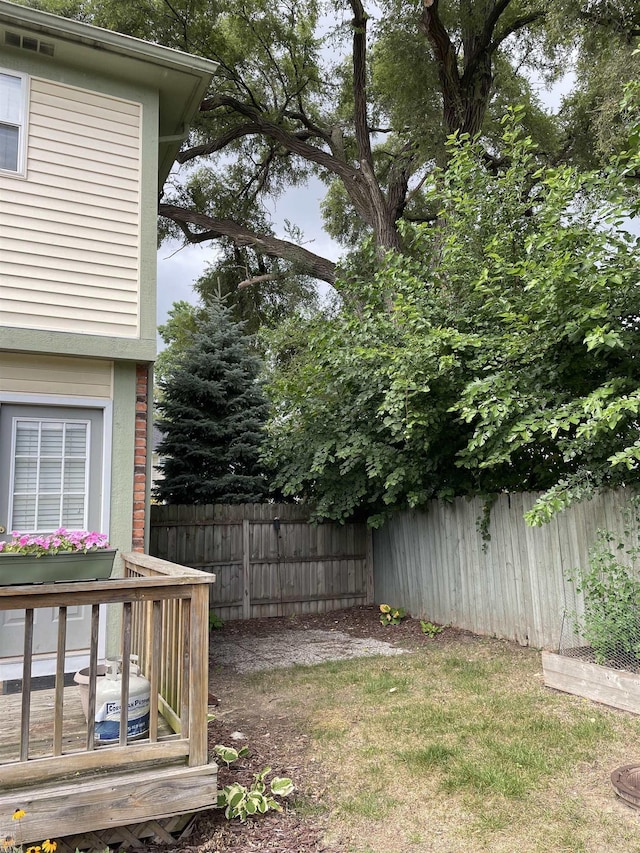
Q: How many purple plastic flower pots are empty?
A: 0